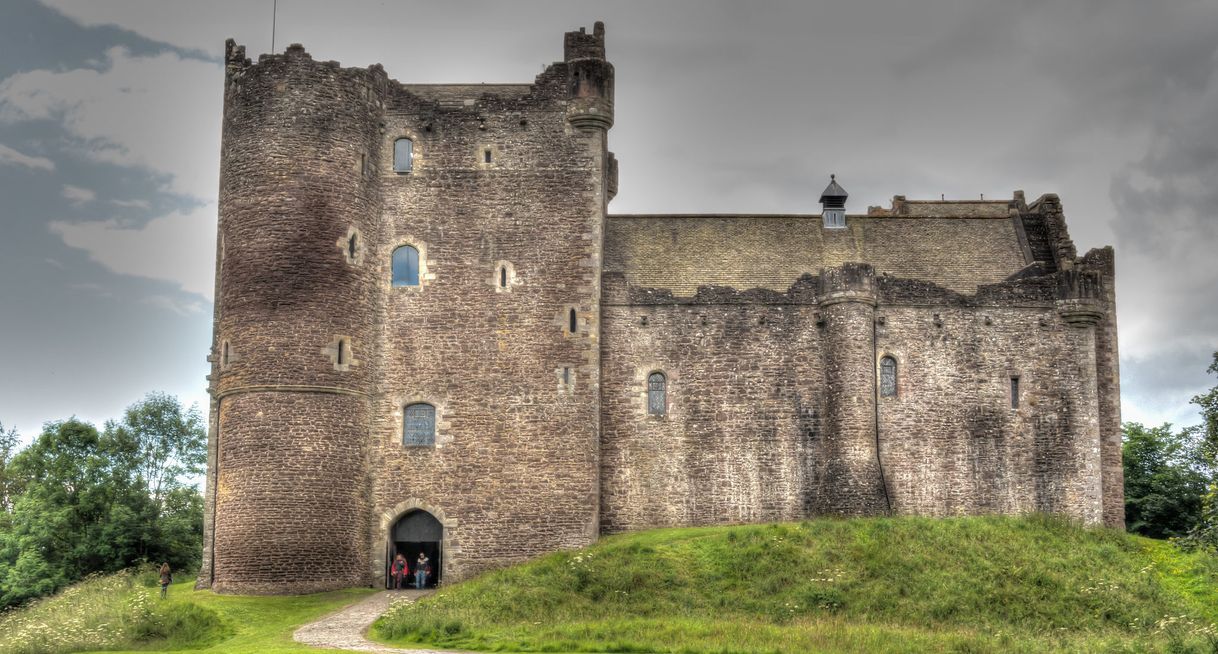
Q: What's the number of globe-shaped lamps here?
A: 0